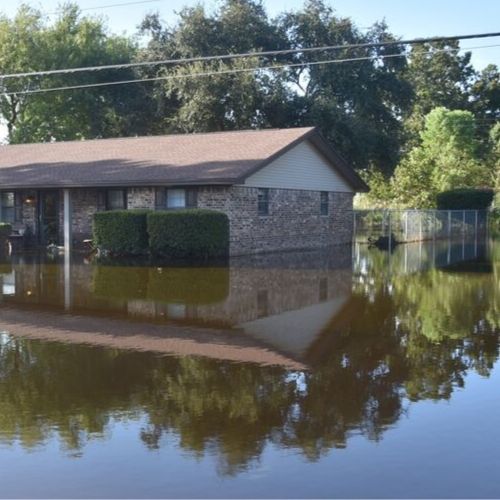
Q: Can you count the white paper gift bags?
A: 0